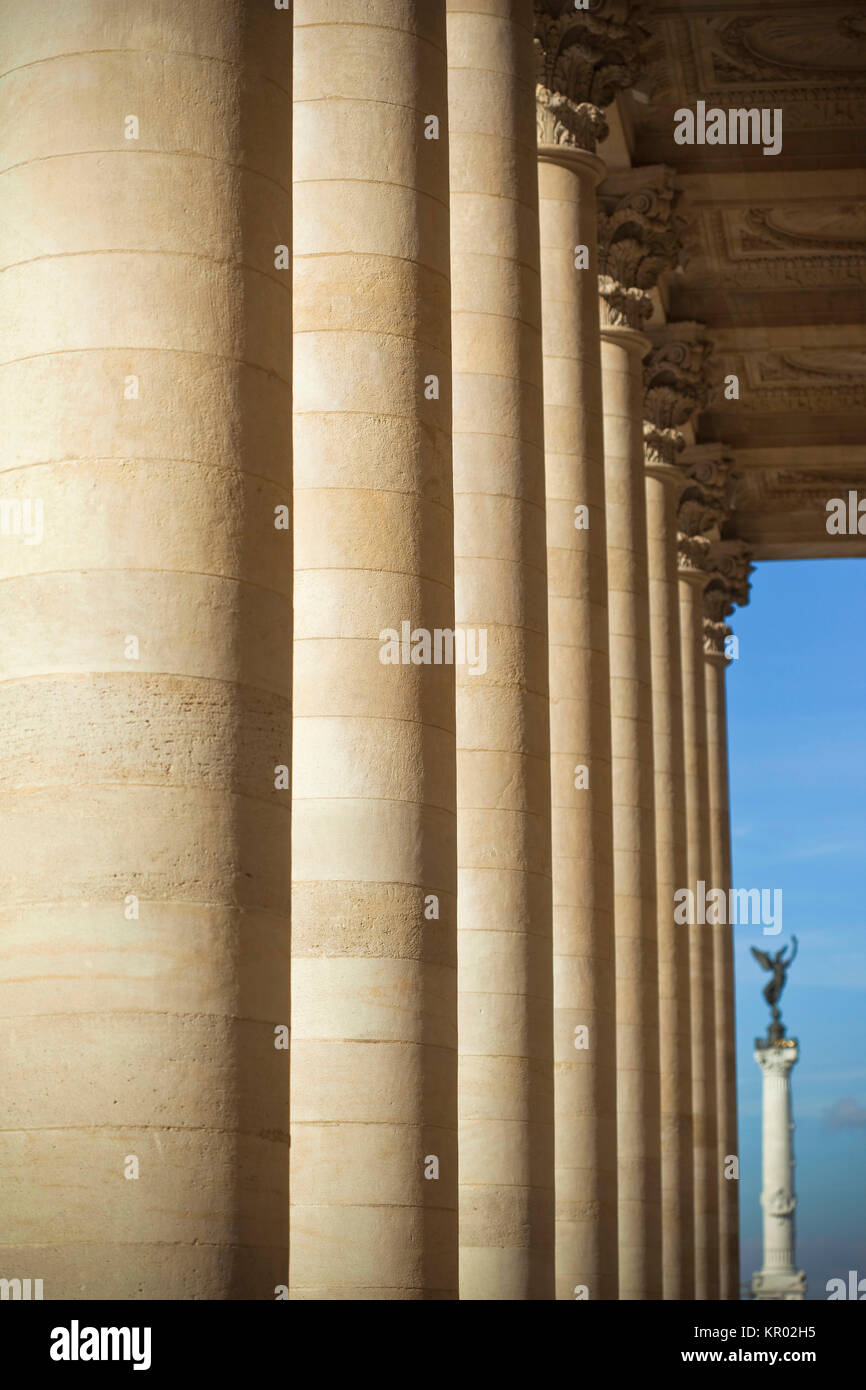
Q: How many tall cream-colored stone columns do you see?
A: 8